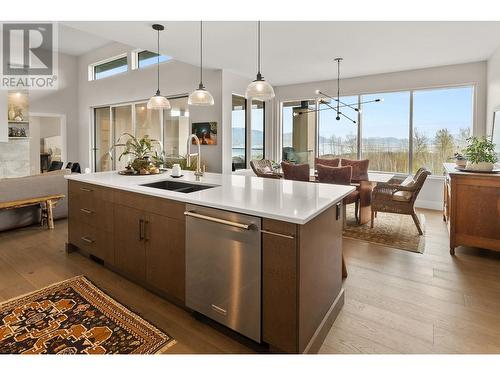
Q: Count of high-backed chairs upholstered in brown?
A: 4